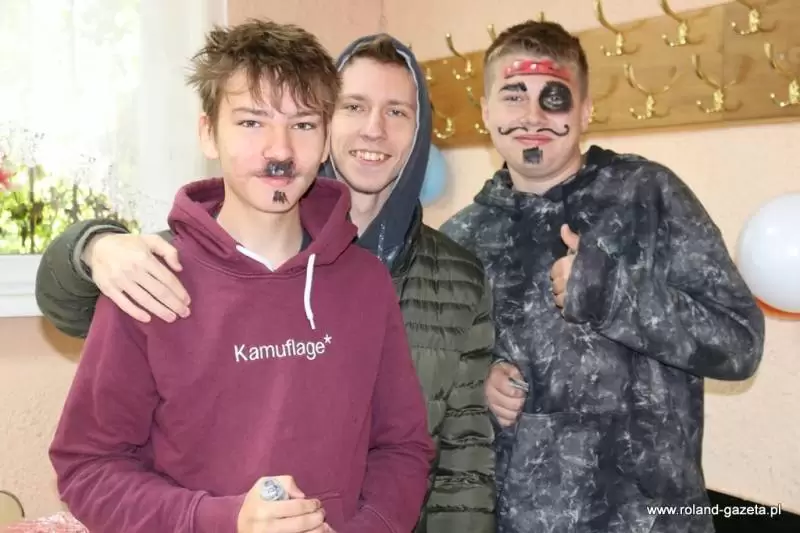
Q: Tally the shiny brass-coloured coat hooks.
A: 13